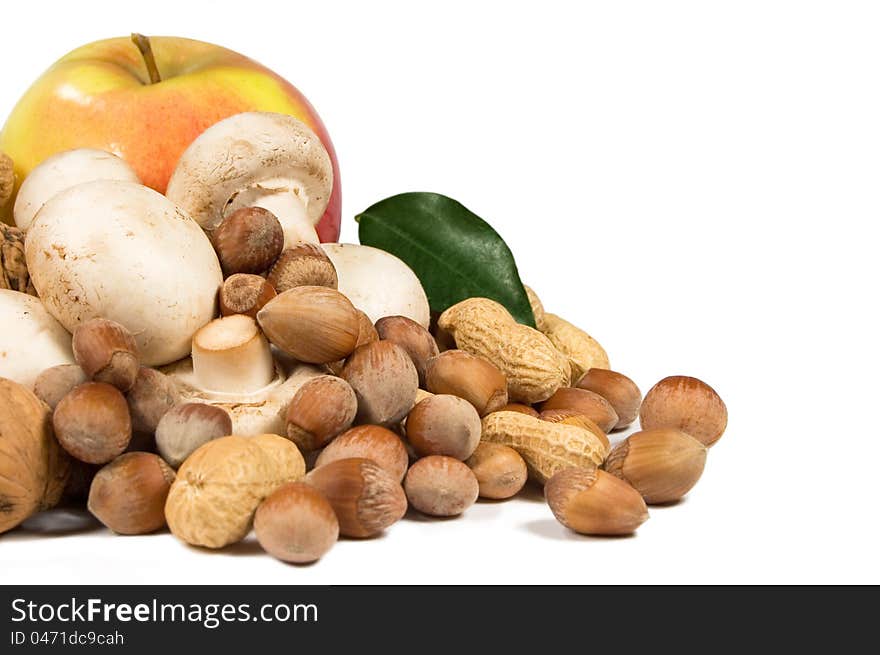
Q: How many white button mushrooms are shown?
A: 6